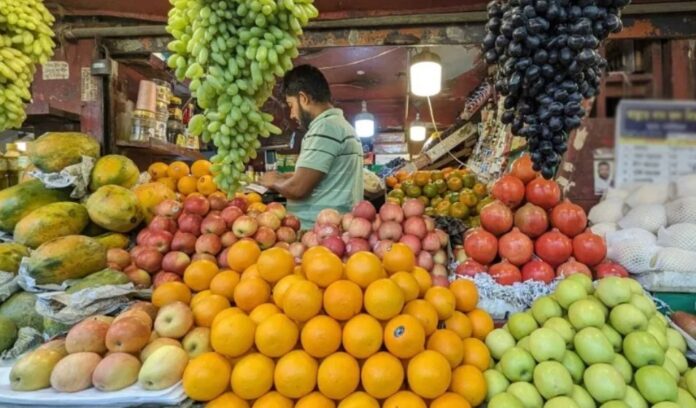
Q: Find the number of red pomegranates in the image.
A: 15